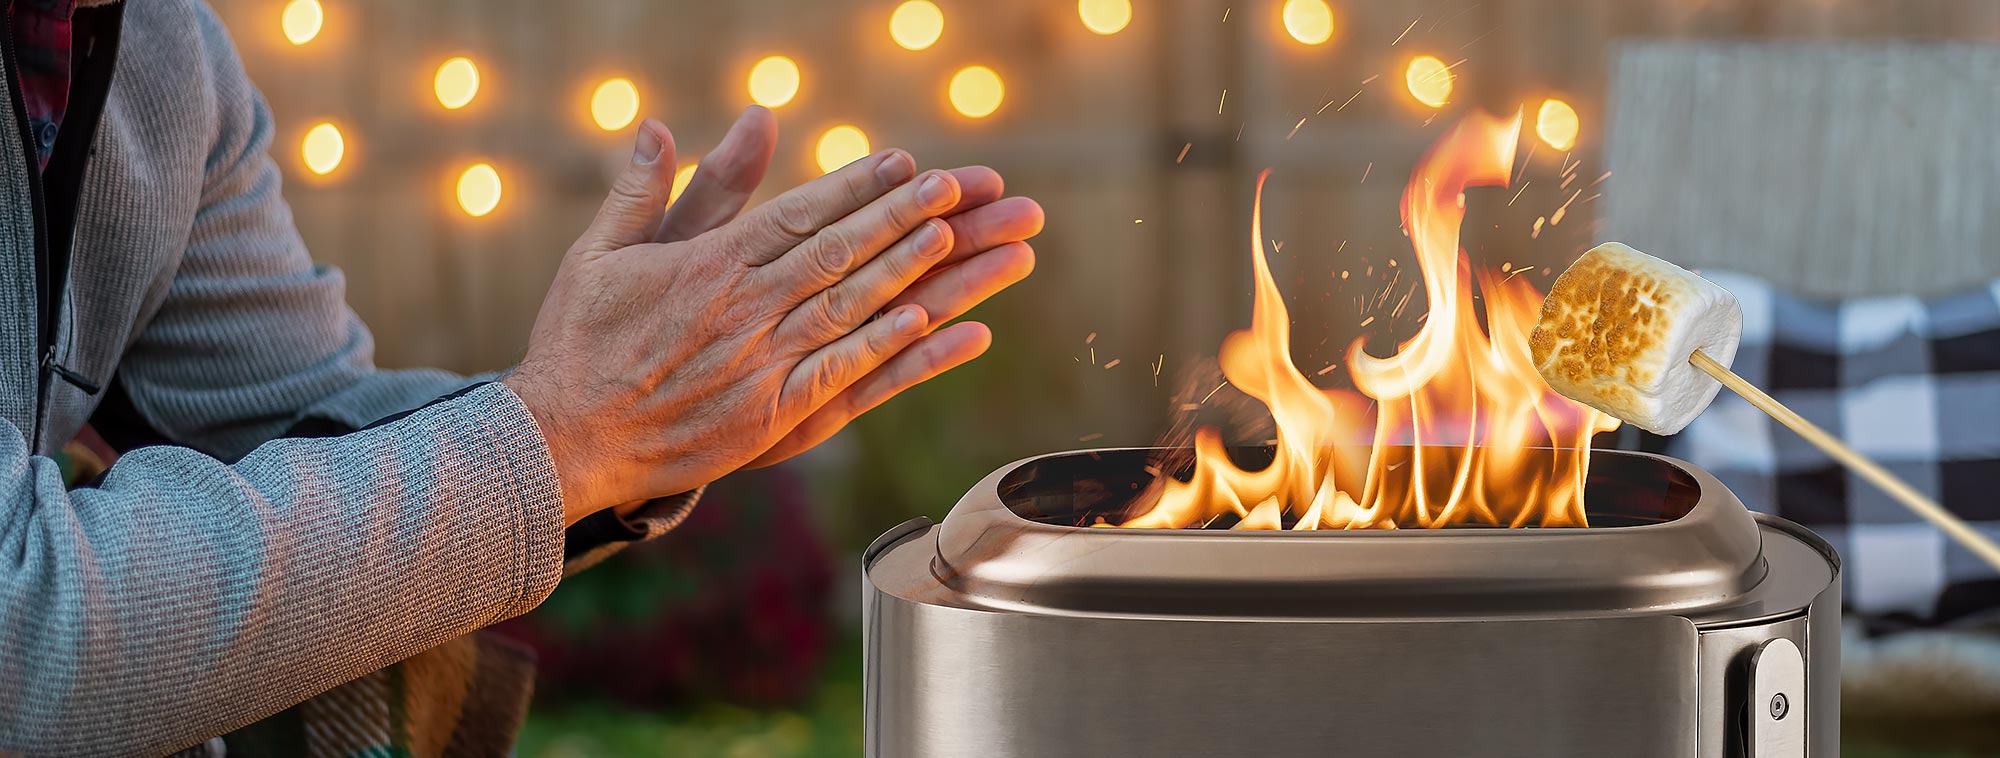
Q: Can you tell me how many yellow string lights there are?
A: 14